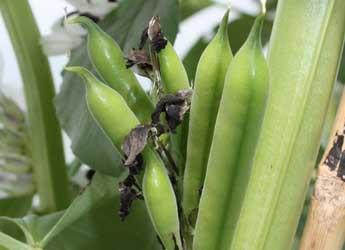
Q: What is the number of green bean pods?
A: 6